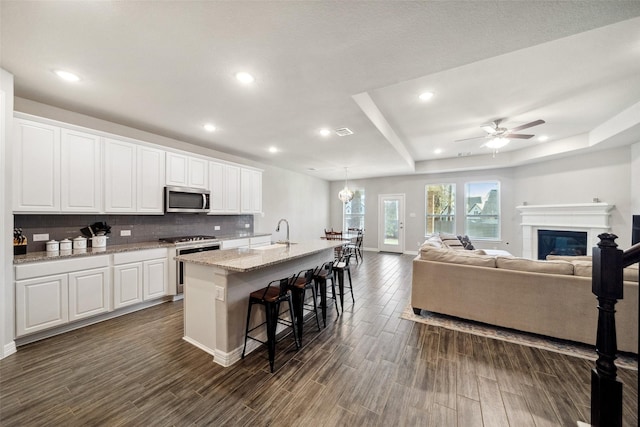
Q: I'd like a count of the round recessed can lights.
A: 8